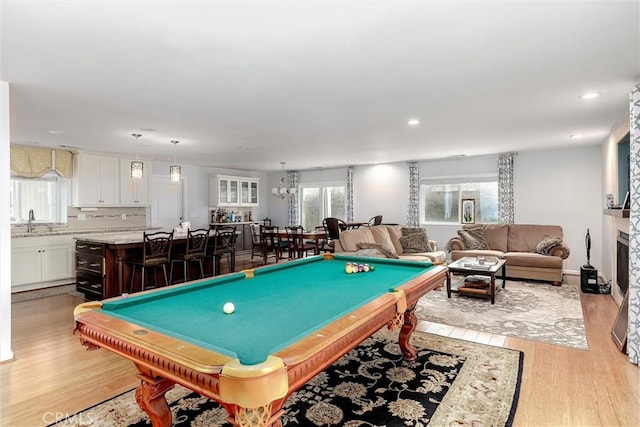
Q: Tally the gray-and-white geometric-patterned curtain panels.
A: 5